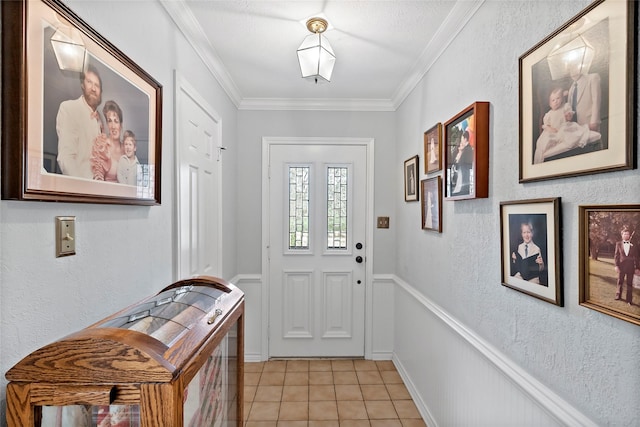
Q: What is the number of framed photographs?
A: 8